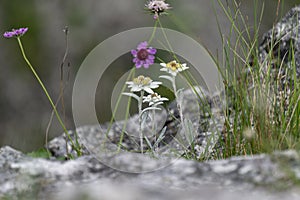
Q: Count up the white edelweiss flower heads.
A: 3